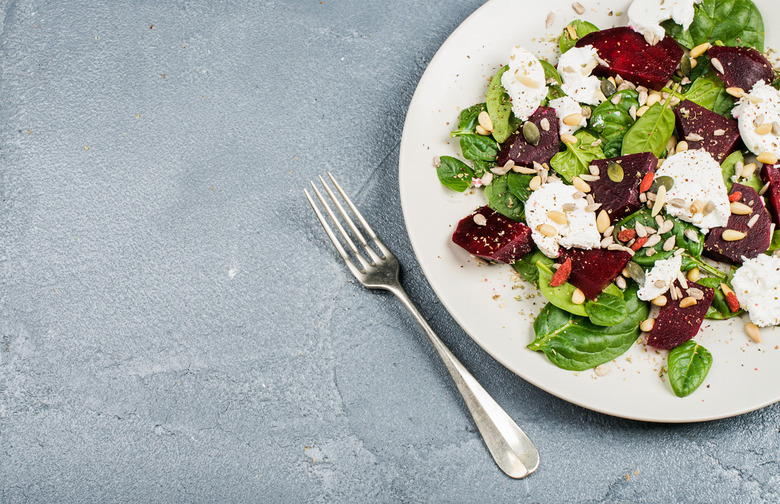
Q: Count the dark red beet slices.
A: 10